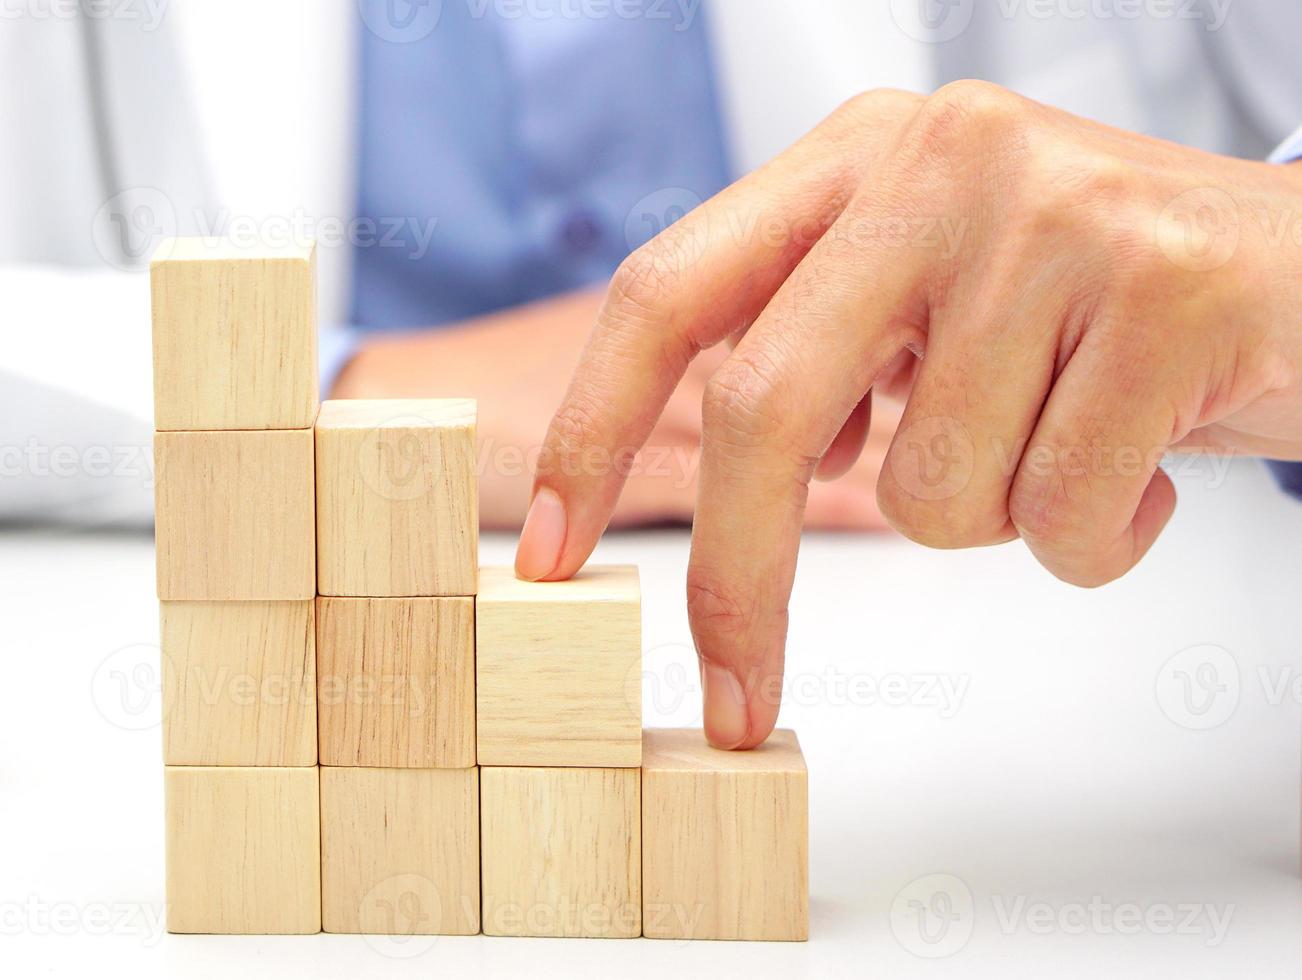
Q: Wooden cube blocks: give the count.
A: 10